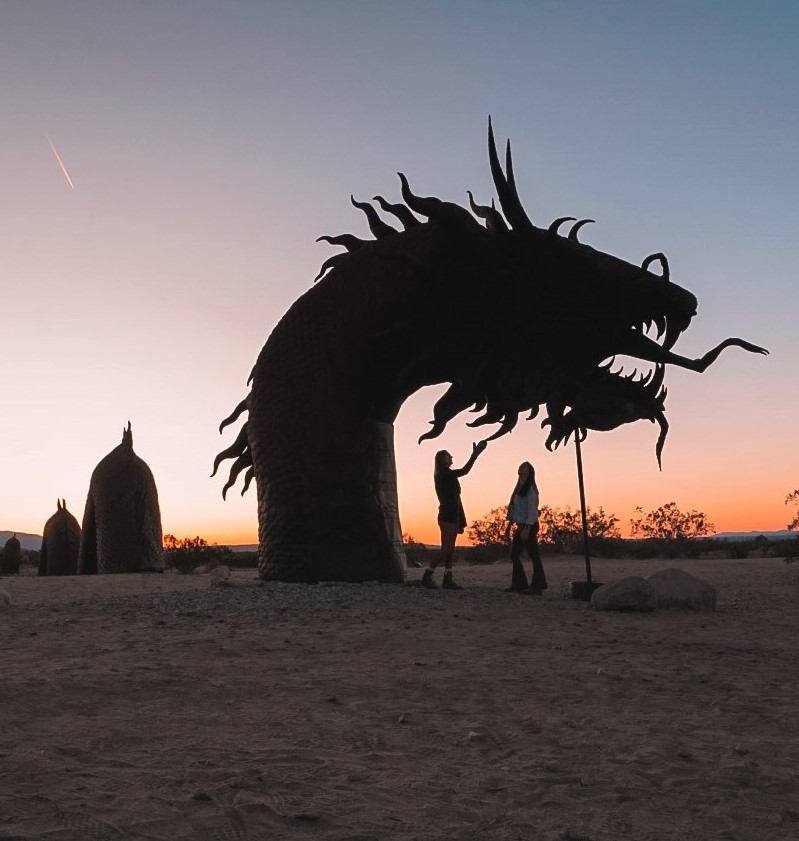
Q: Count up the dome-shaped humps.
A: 3